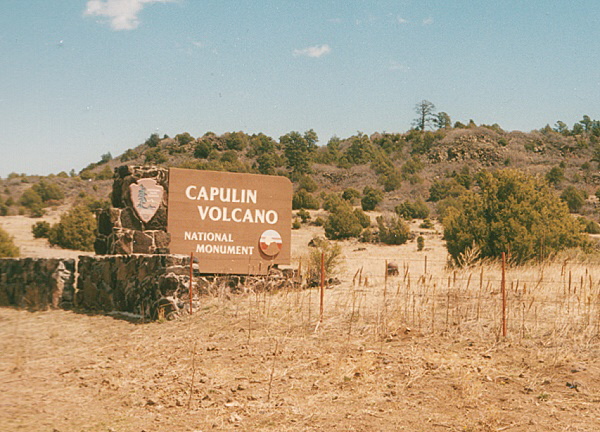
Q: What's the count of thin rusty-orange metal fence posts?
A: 3